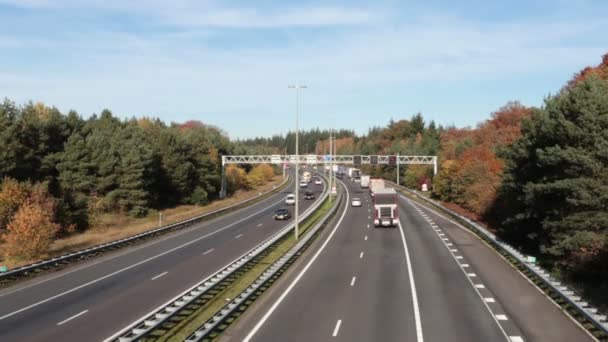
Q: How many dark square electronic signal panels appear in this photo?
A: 3